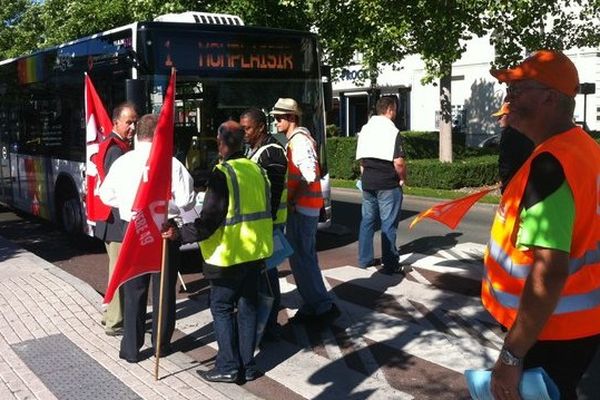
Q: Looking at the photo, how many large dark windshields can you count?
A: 1